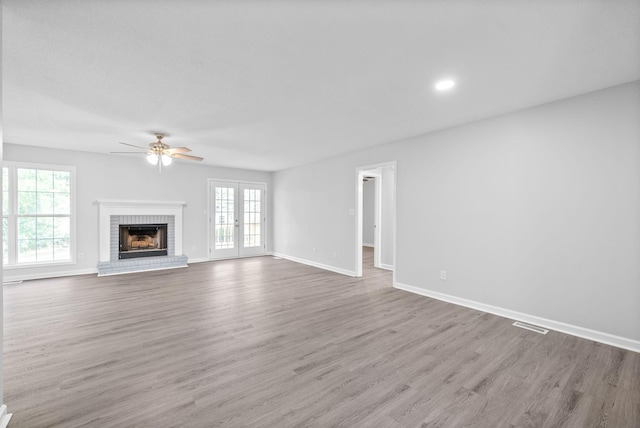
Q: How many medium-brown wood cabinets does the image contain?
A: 0